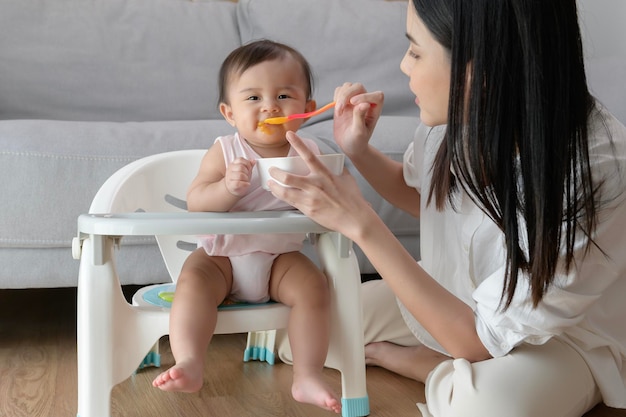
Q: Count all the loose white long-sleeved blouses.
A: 1